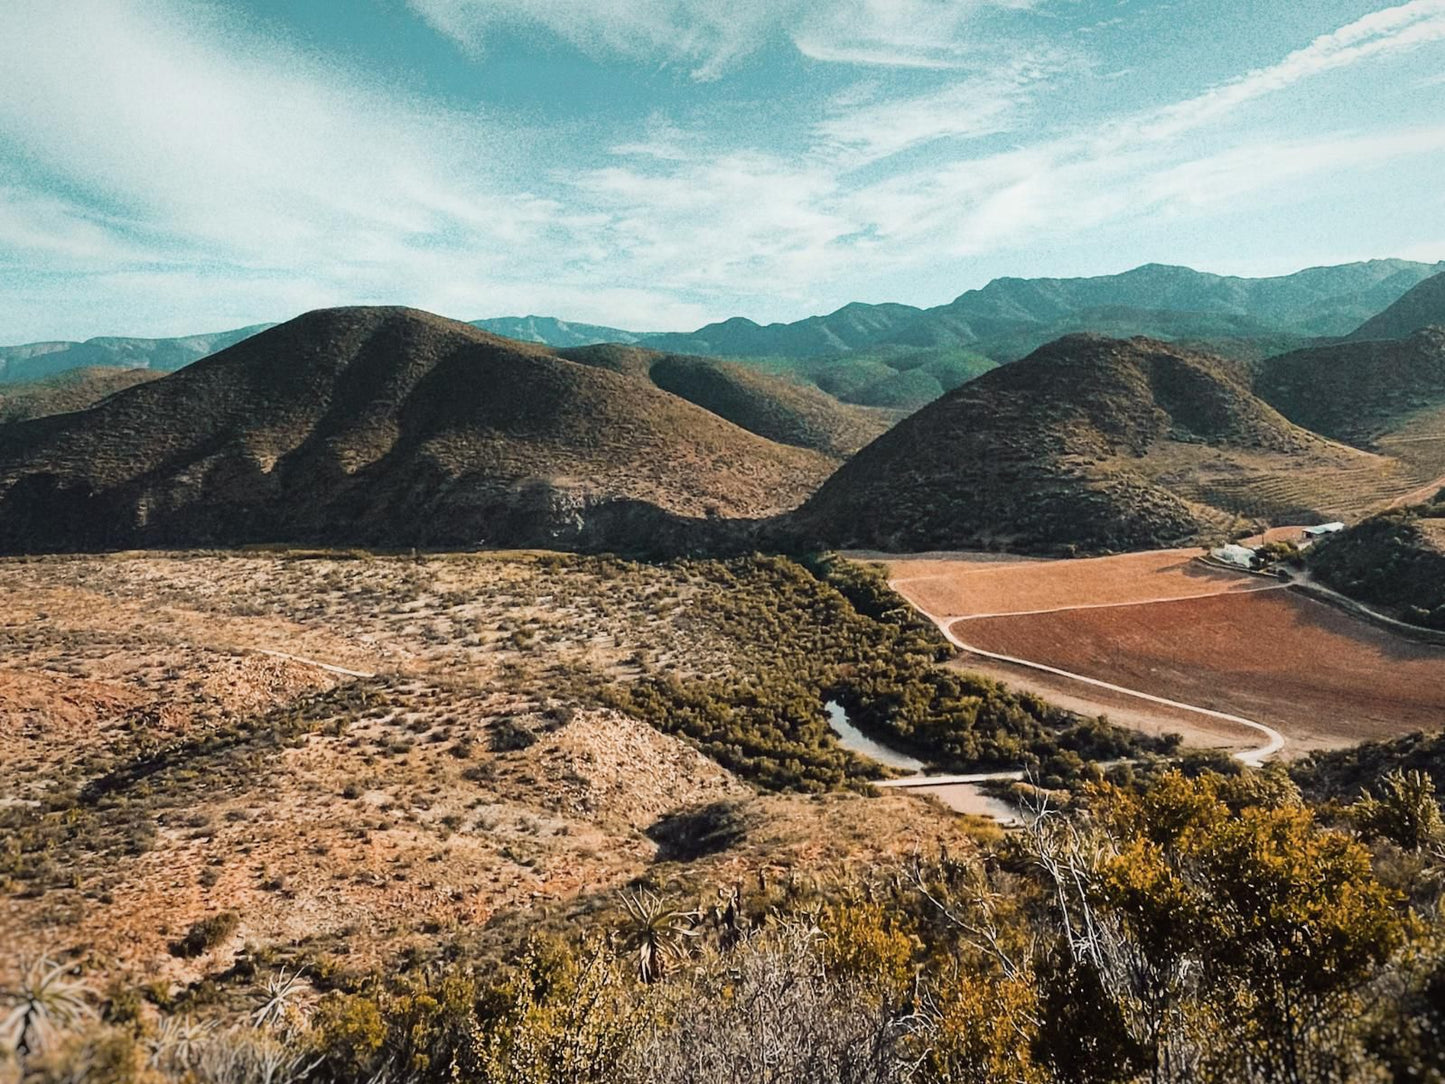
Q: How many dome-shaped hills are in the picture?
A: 2